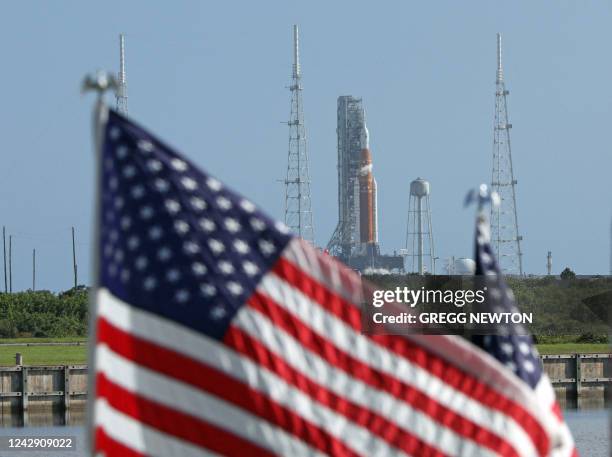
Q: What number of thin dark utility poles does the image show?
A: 4